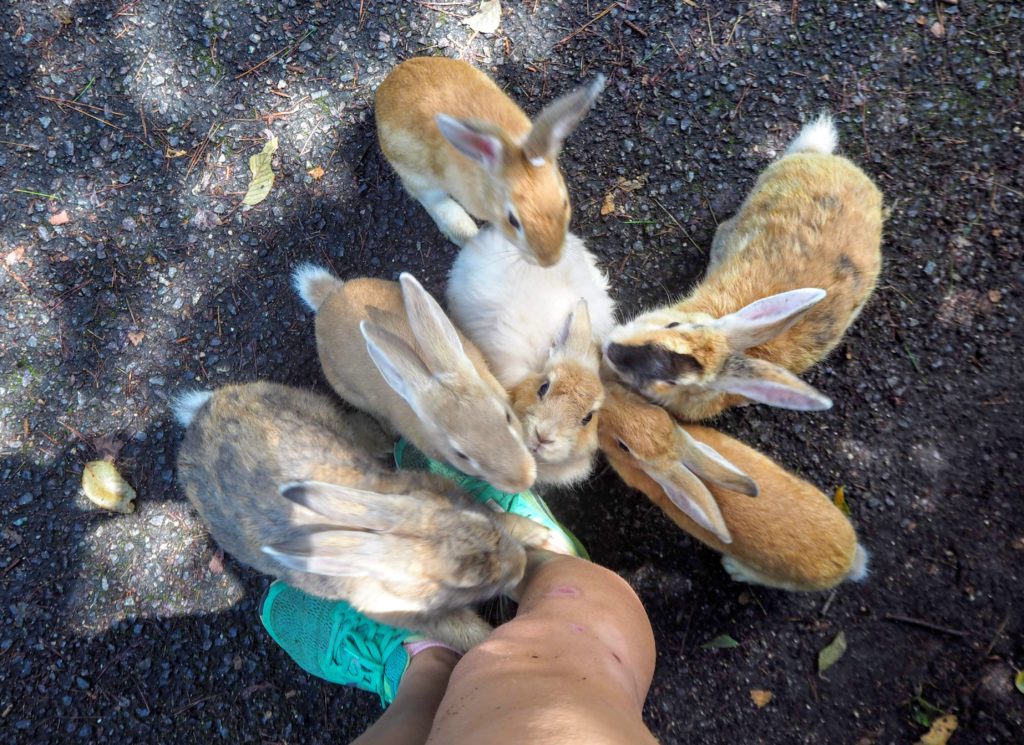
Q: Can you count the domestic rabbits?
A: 6